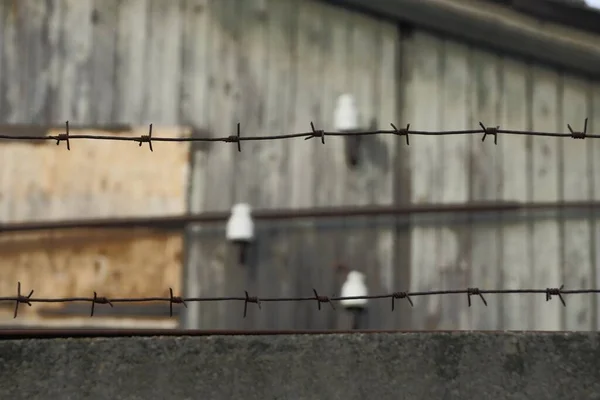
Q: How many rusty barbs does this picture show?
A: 15